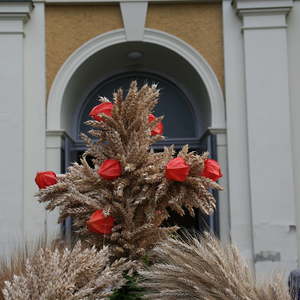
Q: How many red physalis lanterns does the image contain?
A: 7